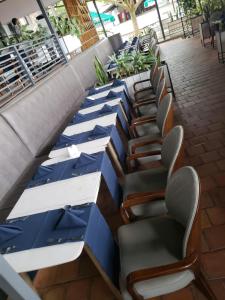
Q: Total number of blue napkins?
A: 12